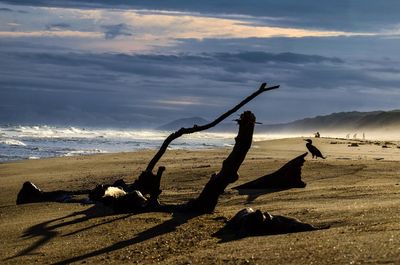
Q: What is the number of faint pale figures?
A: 3